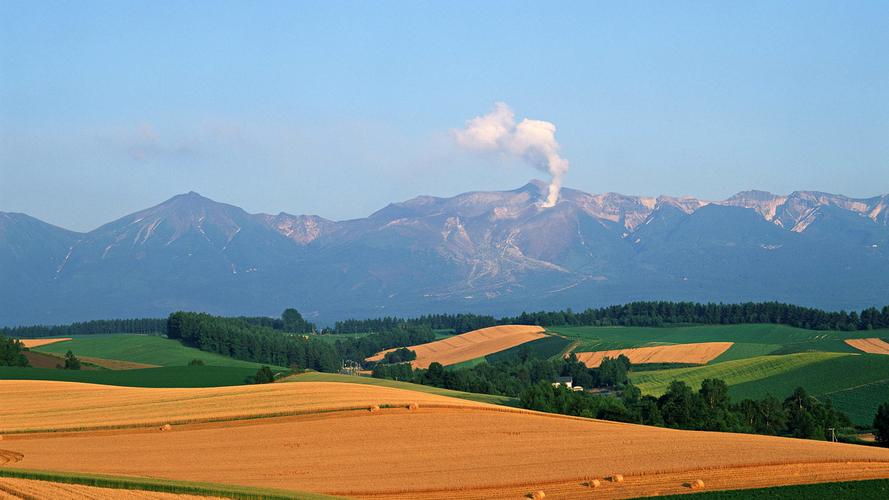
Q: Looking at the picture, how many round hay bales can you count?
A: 7